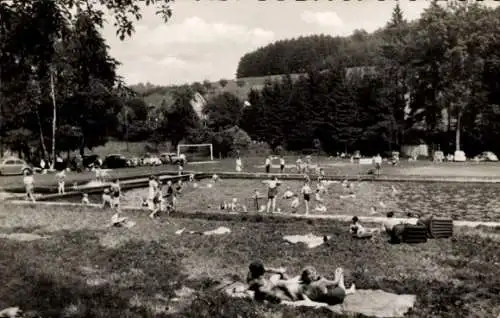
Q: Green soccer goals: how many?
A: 0